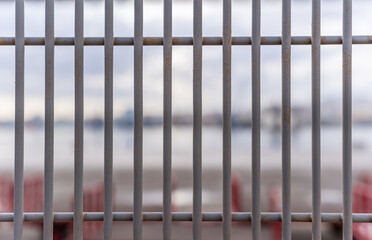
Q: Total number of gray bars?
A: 14